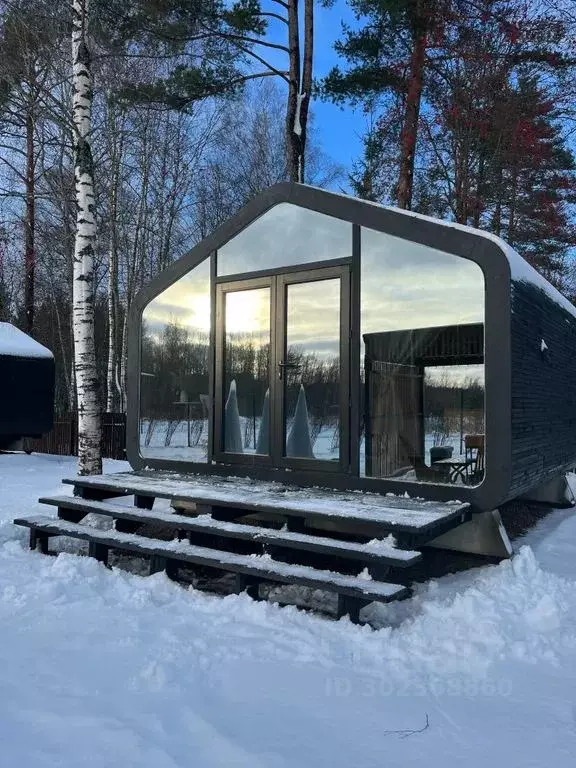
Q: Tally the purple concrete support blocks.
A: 0